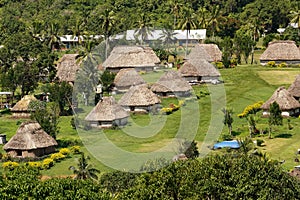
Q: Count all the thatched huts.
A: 13